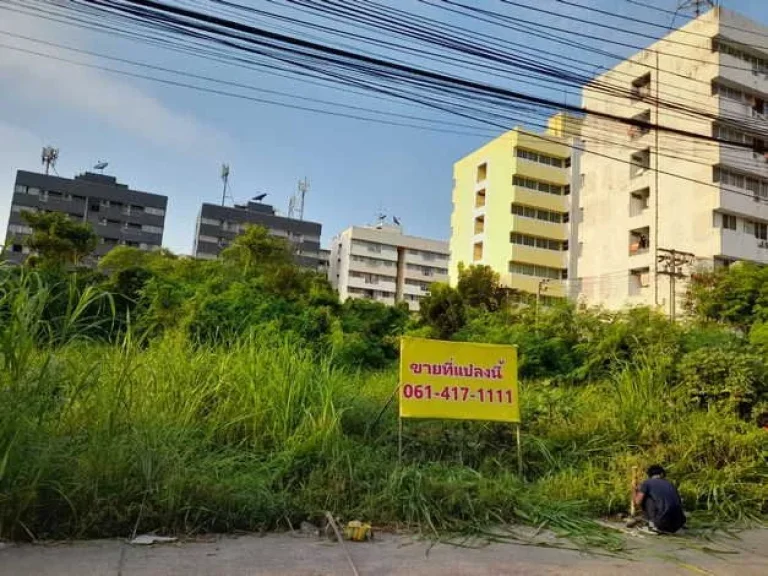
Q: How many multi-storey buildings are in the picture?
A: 5